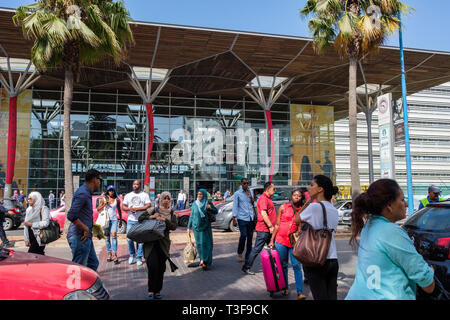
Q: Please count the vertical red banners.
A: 3